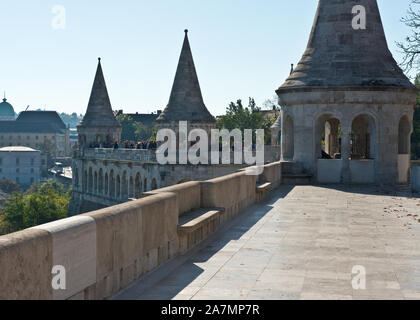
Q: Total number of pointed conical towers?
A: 3